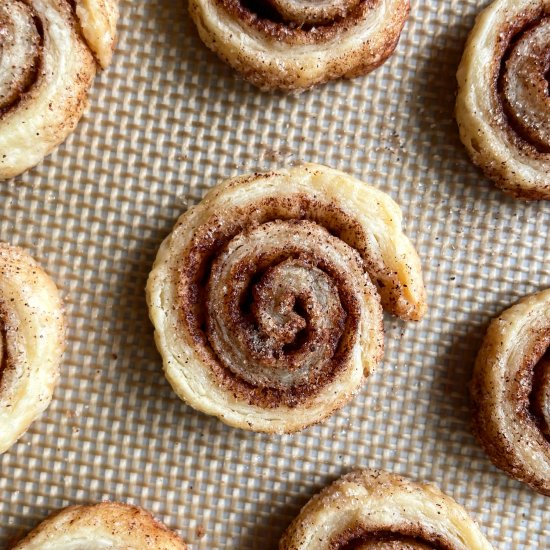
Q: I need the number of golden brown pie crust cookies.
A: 8